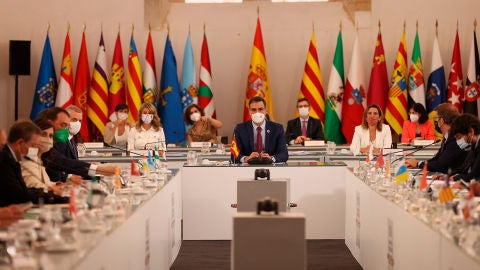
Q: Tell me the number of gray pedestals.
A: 2